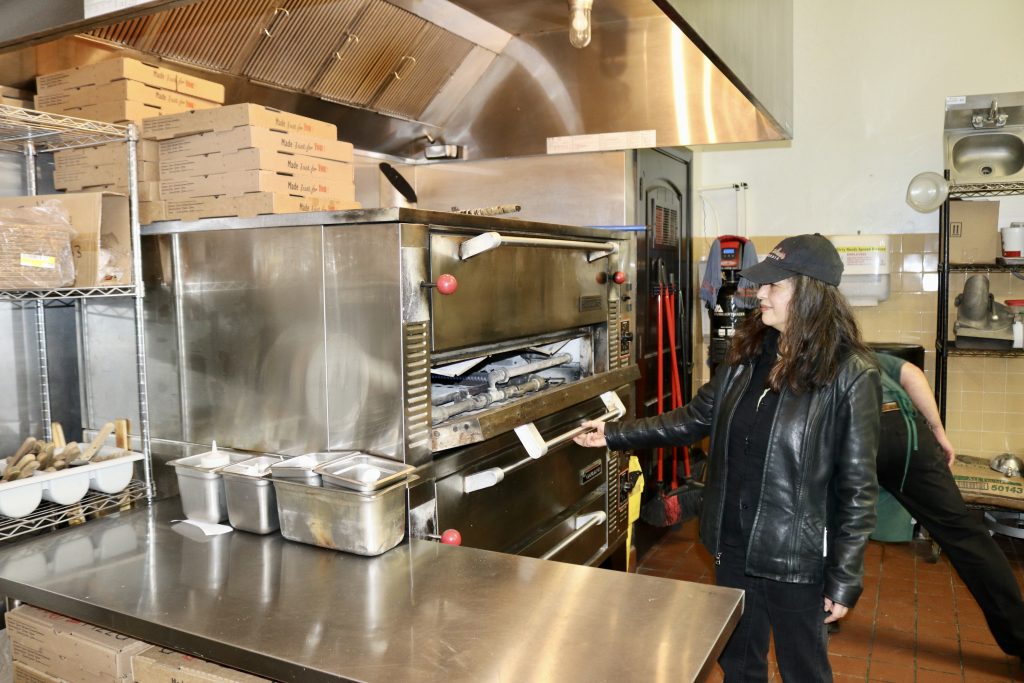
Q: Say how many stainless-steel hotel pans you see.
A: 5